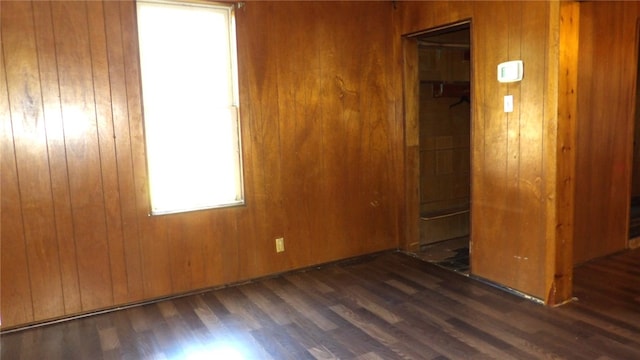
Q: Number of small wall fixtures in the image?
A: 3